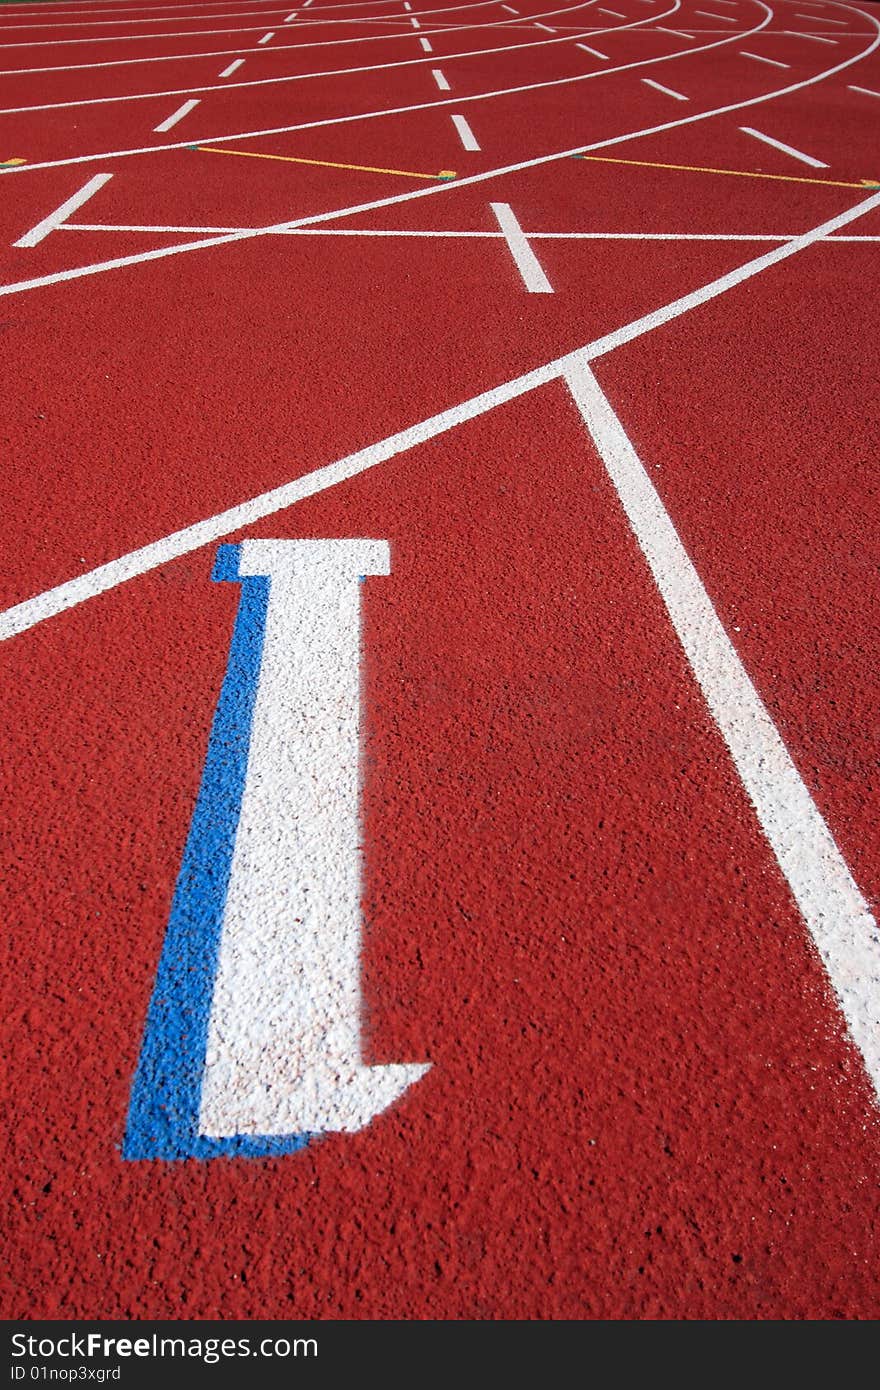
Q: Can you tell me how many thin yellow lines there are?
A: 2